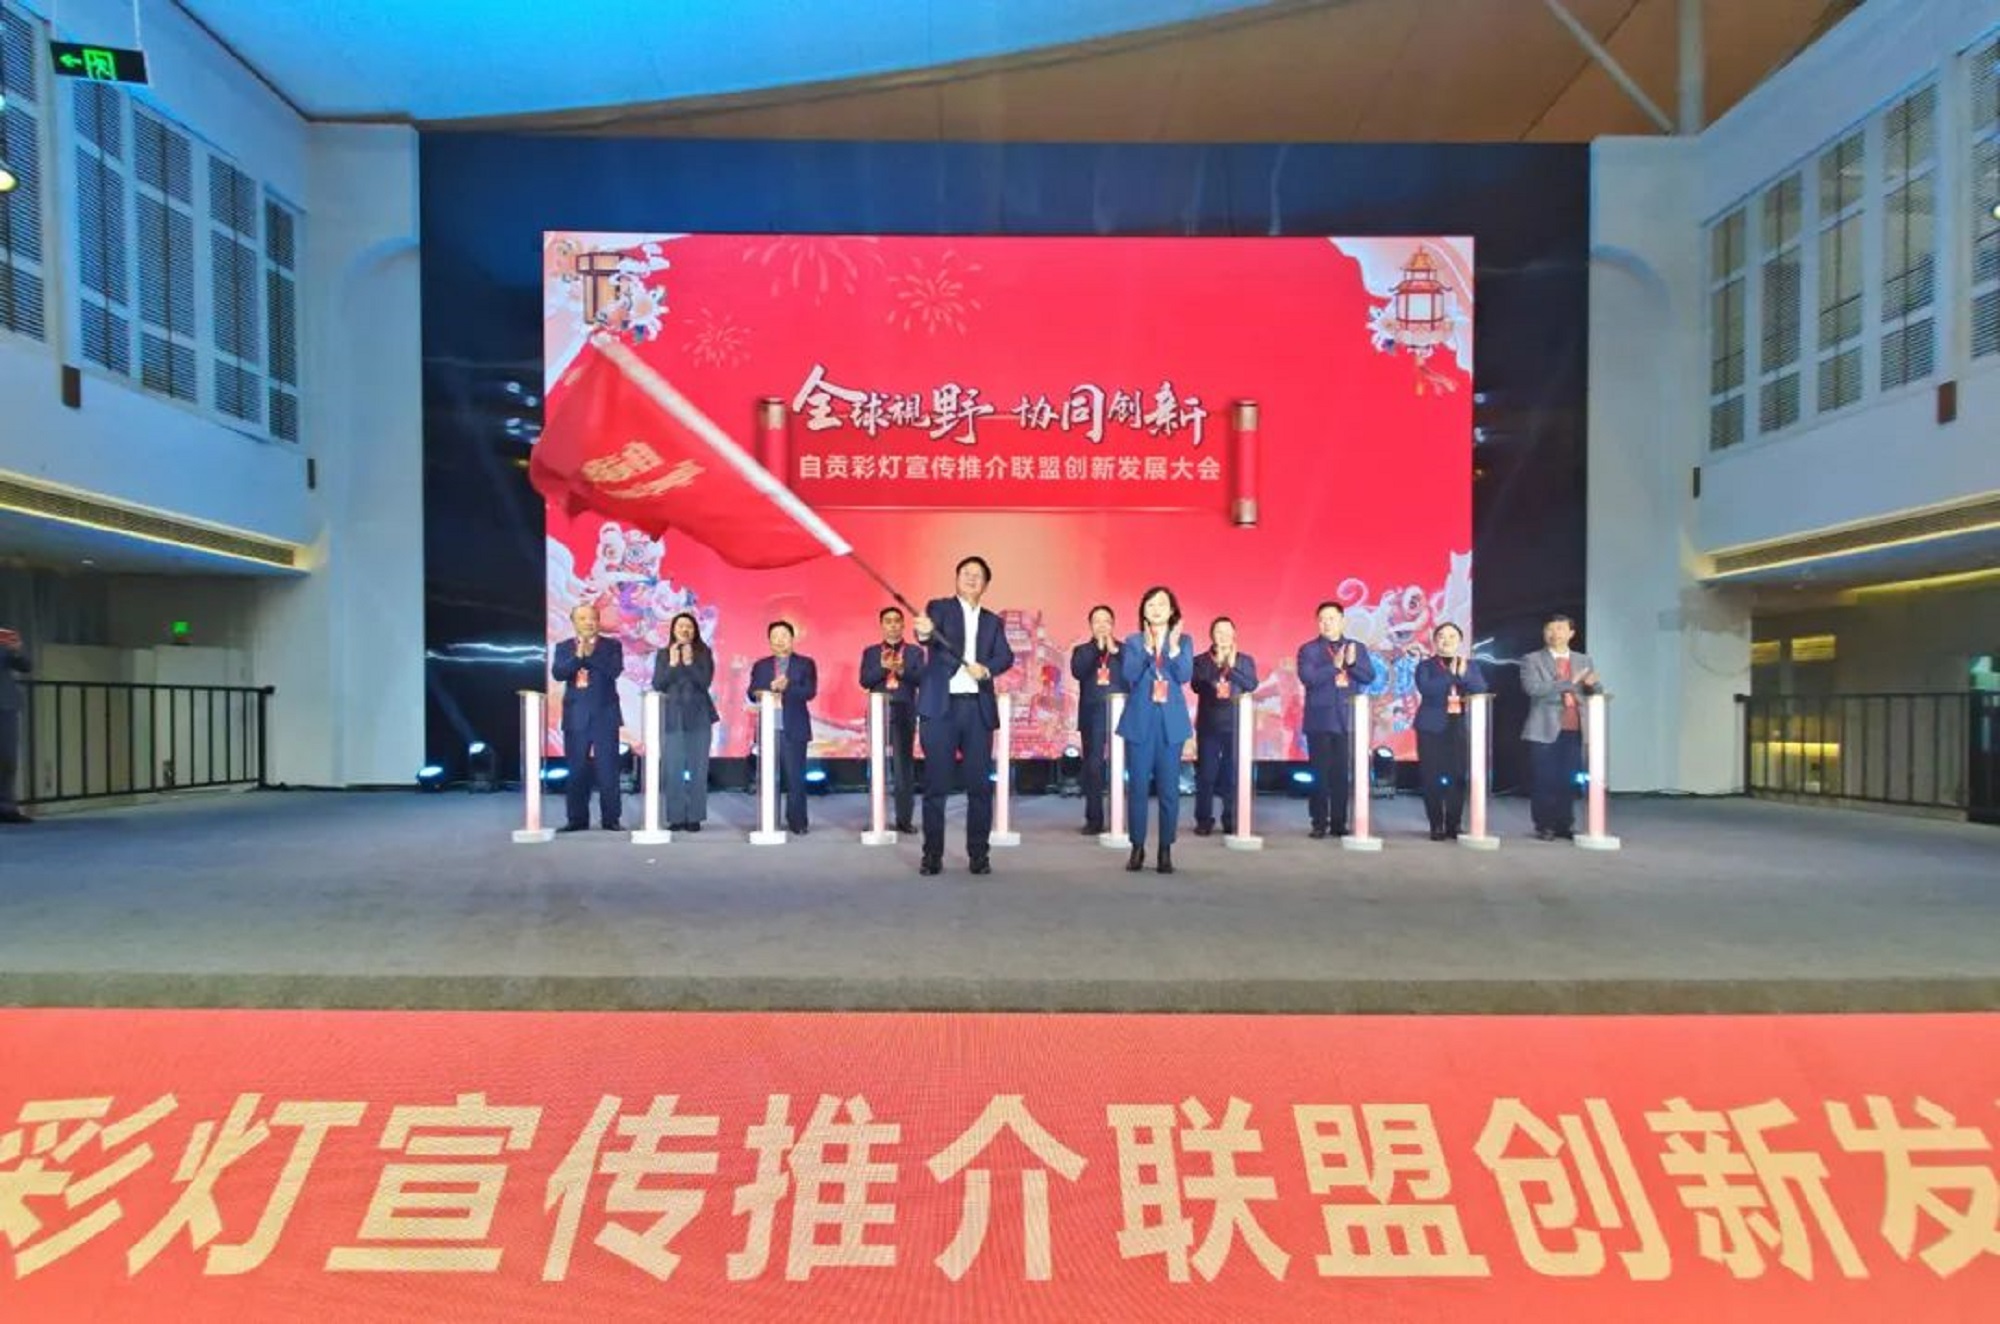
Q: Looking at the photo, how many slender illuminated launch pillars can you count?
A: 10